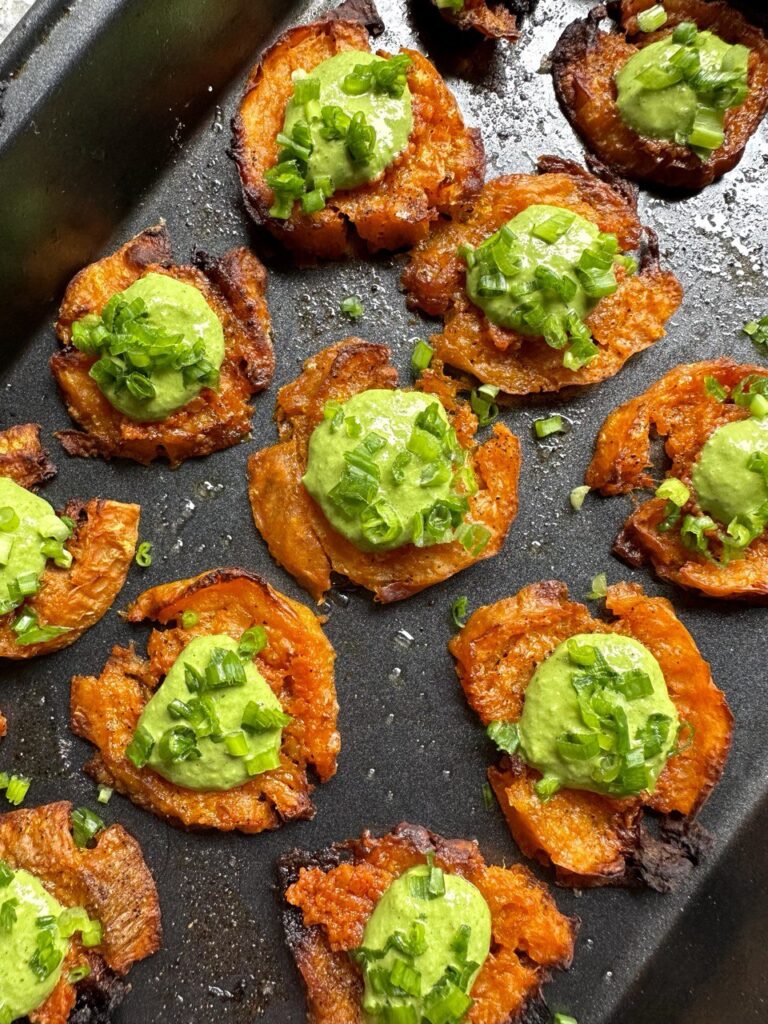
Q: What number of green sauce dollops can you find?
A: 11